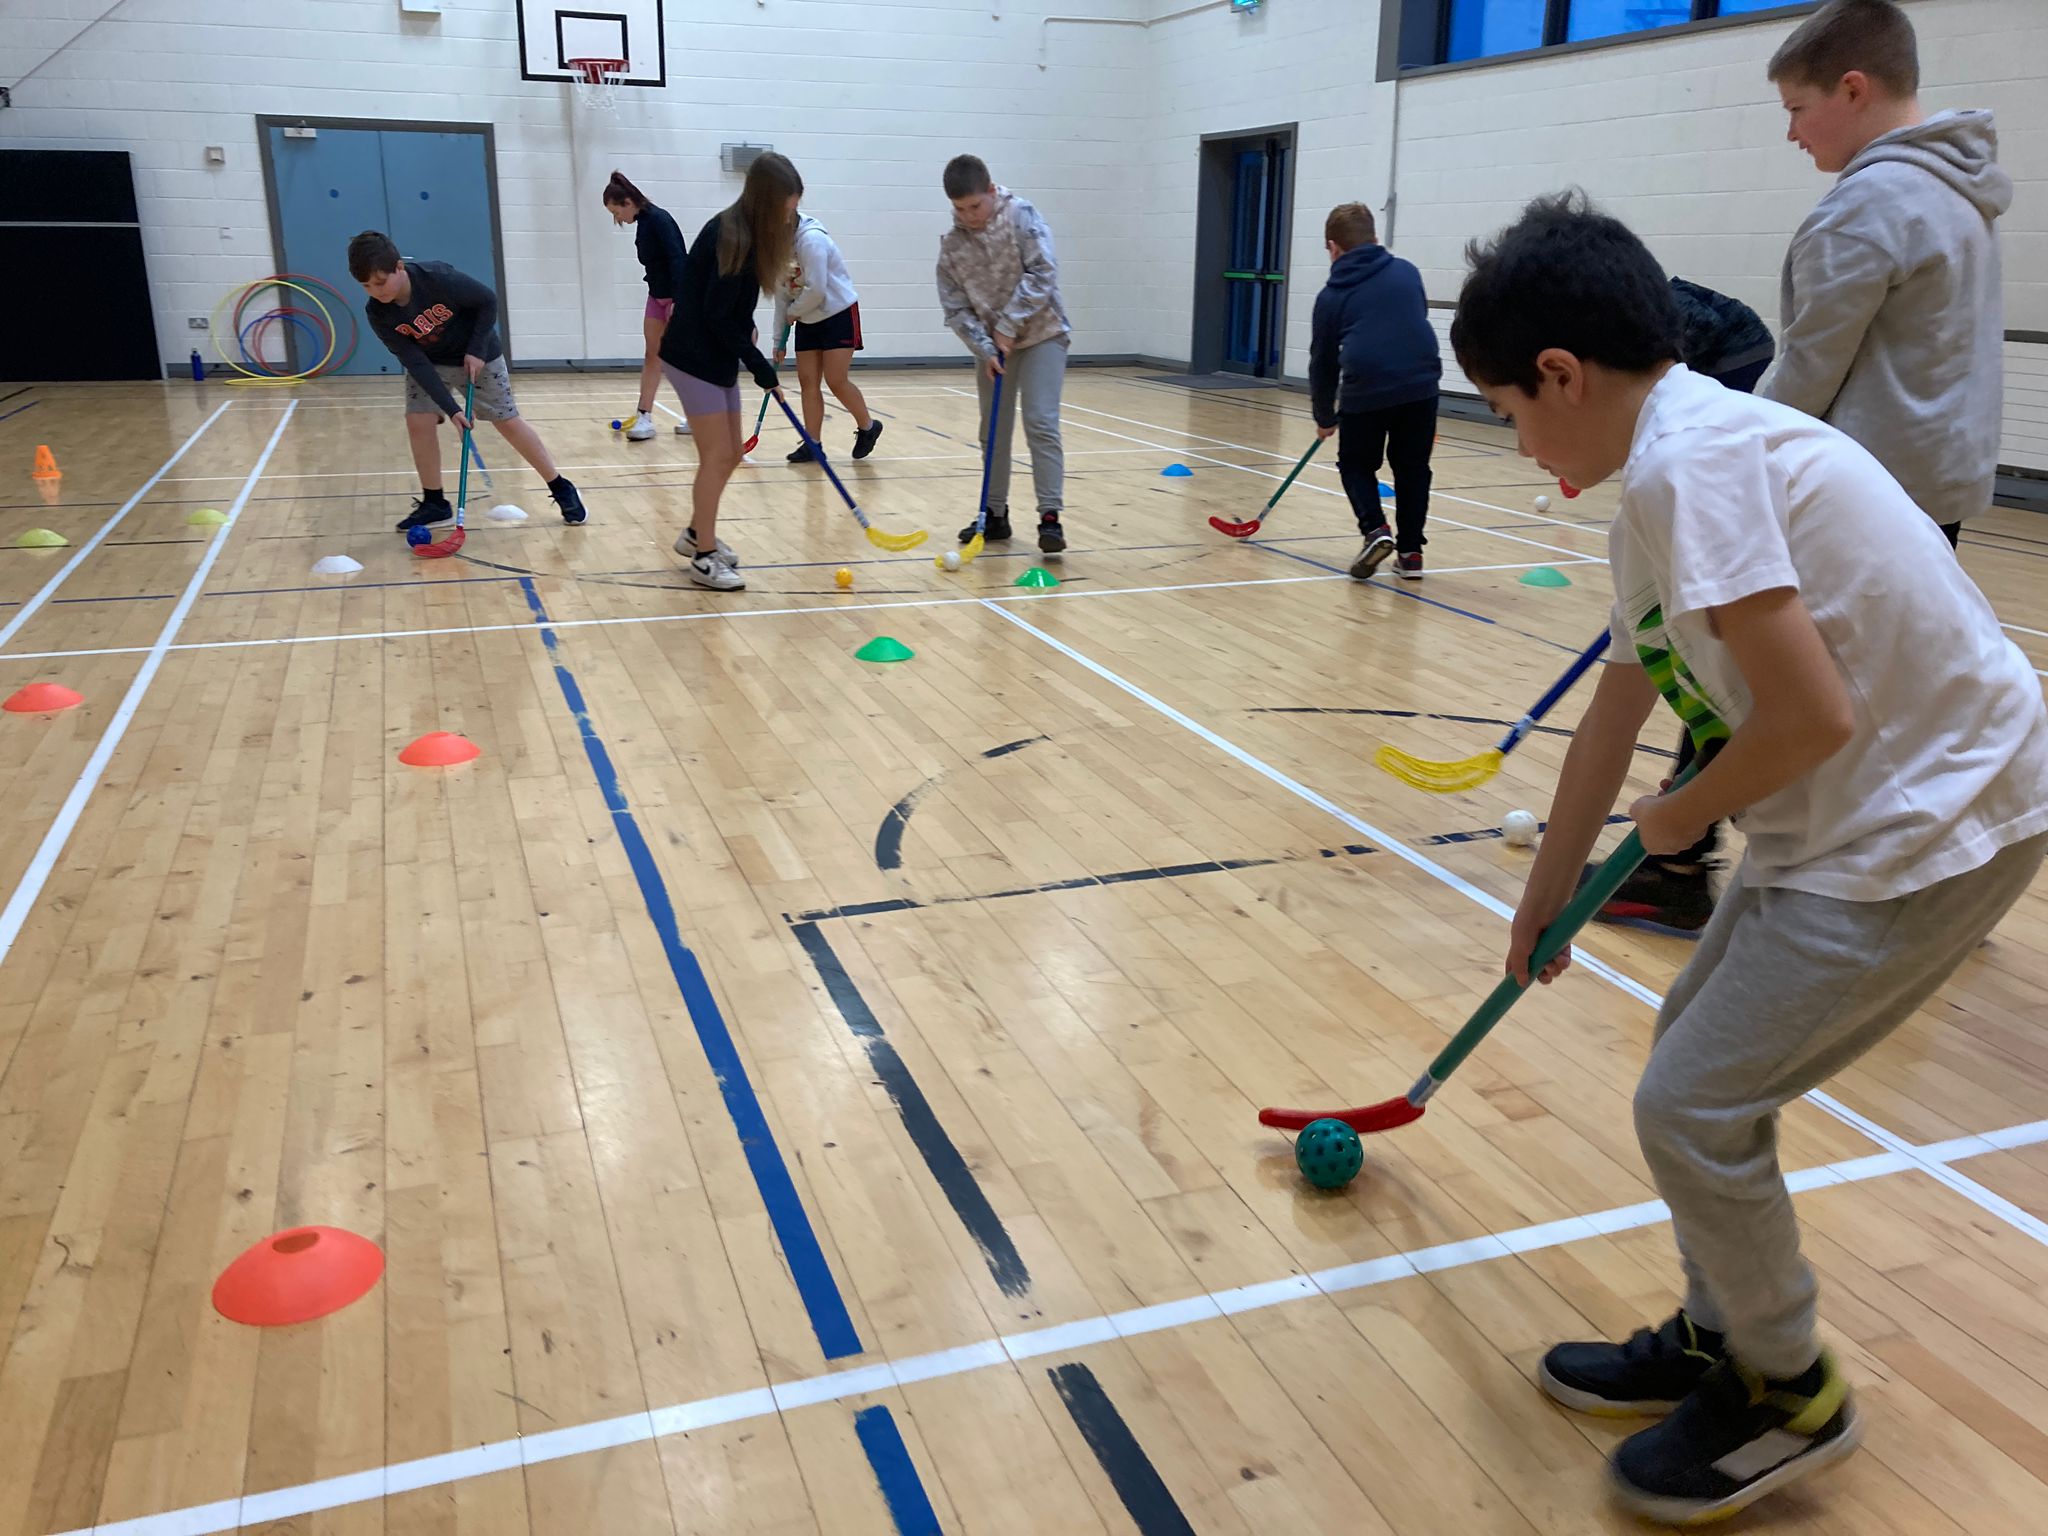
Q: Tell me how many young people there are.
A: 9